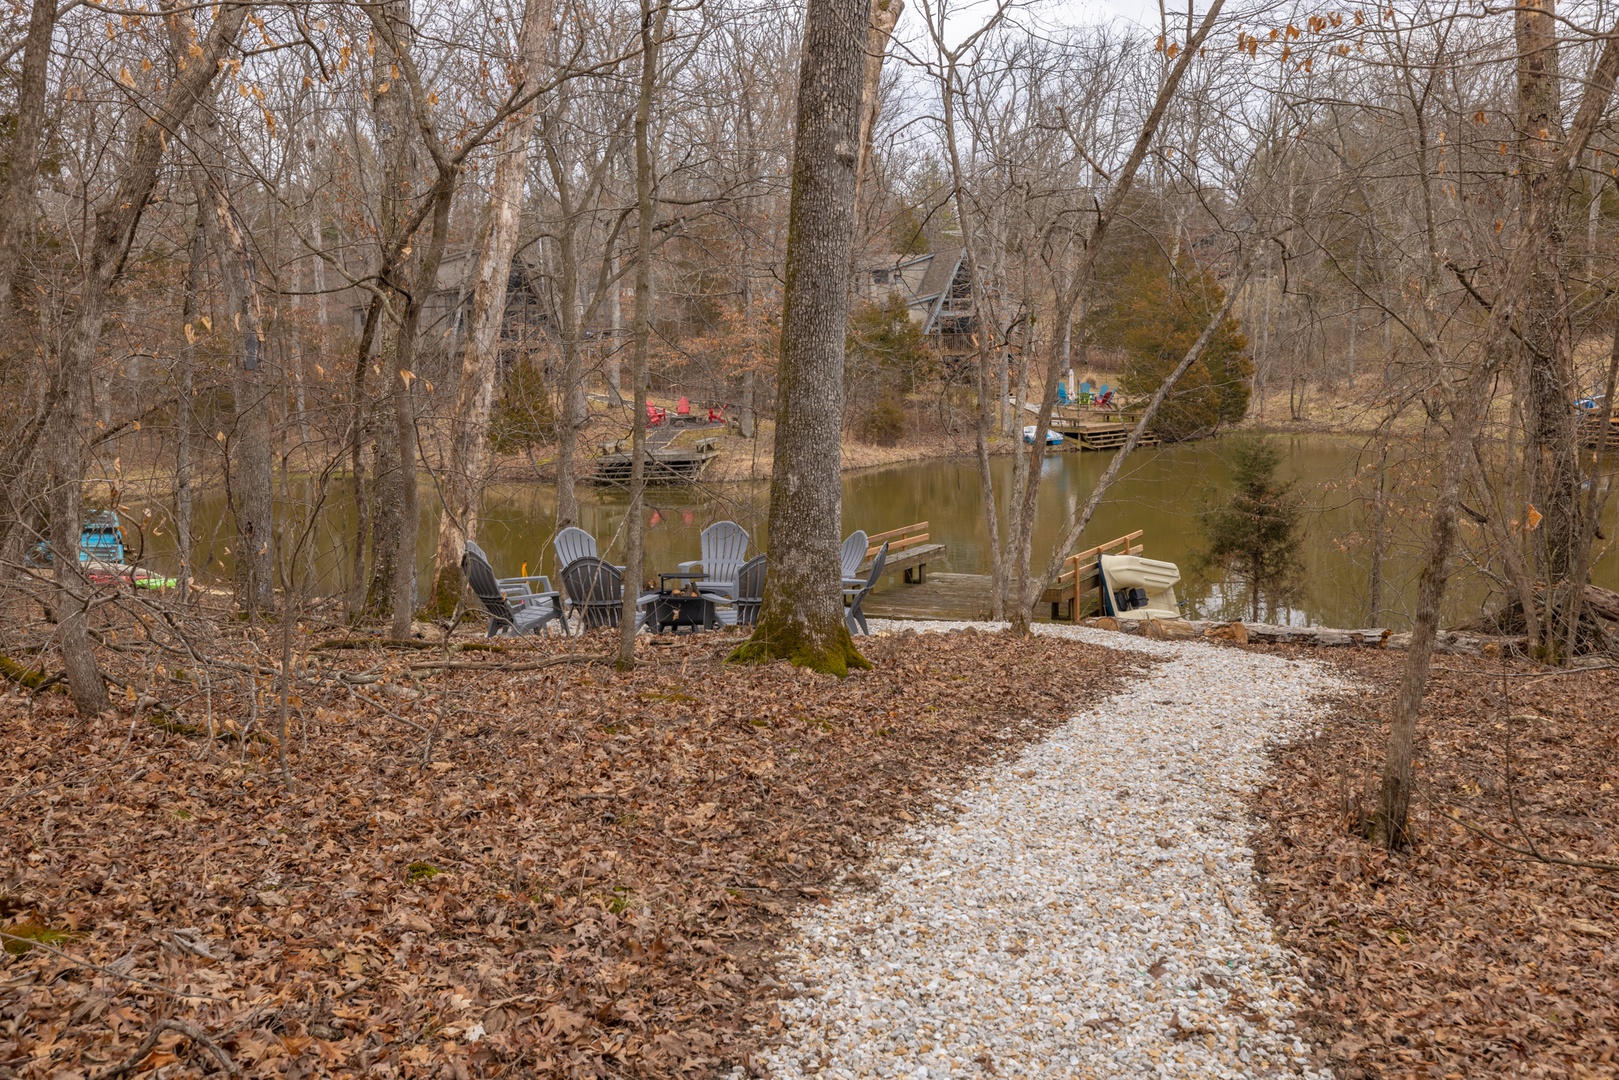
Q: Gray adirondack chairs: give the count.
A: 8